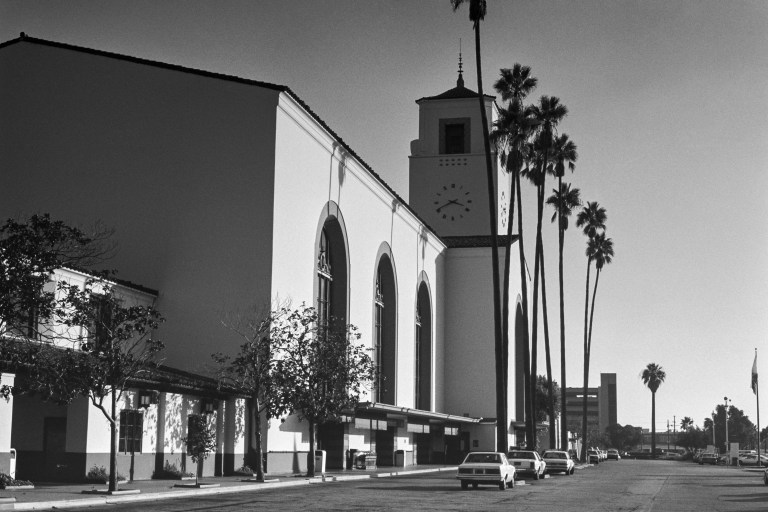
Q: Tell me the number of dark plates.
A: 2